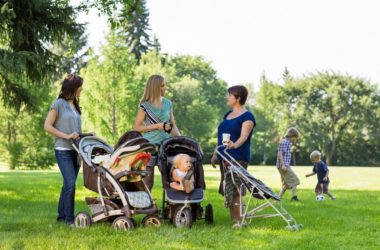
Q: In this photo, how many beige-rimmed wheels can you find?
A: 3